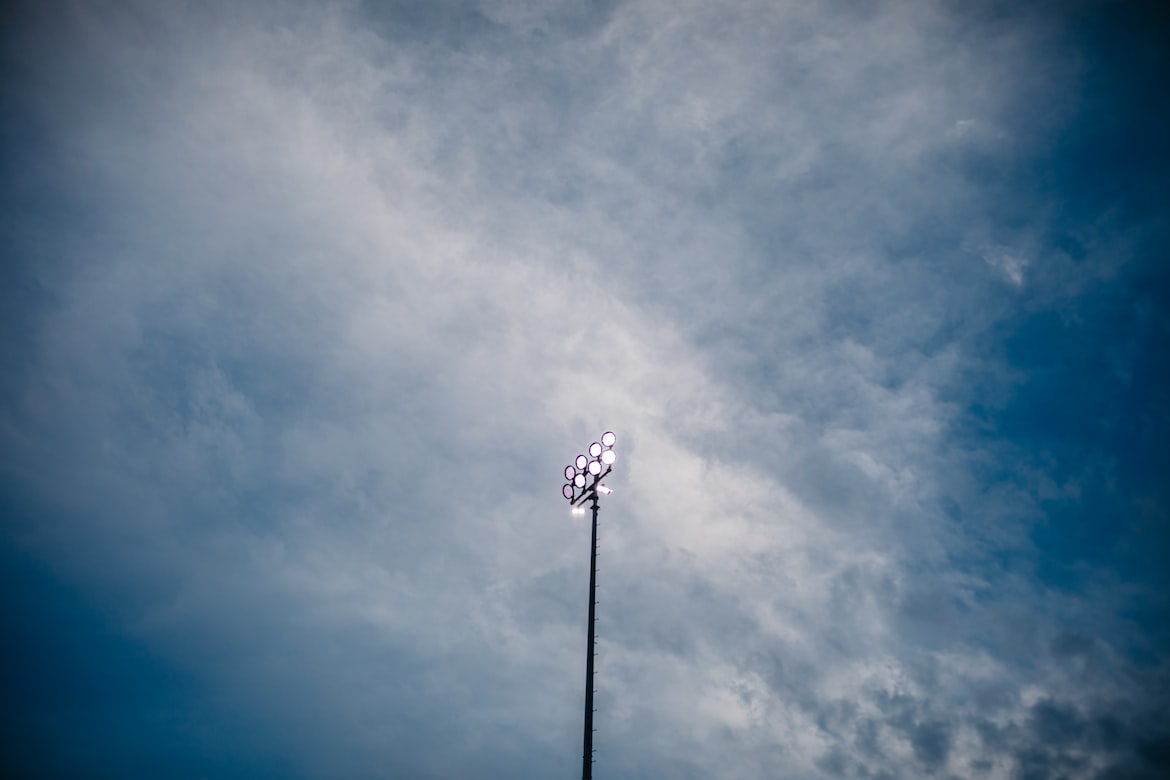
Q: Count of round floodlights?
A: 8